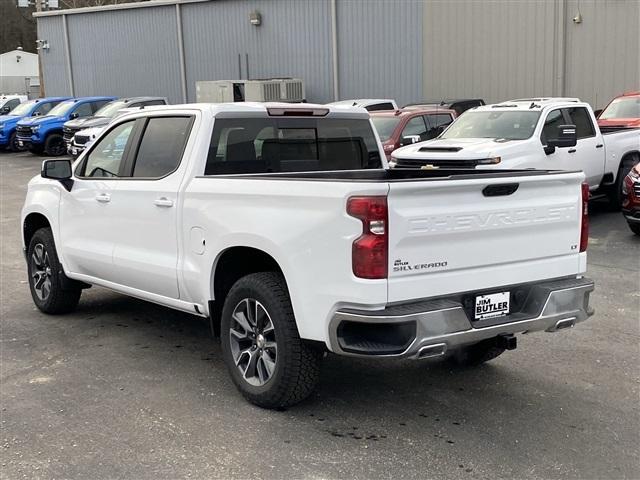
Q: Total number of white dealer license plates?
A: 1